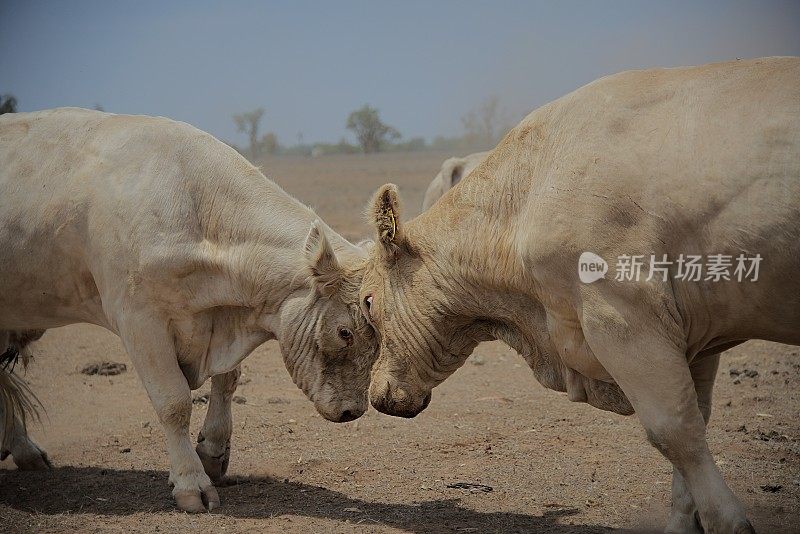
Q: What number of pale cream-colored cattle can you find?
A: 3